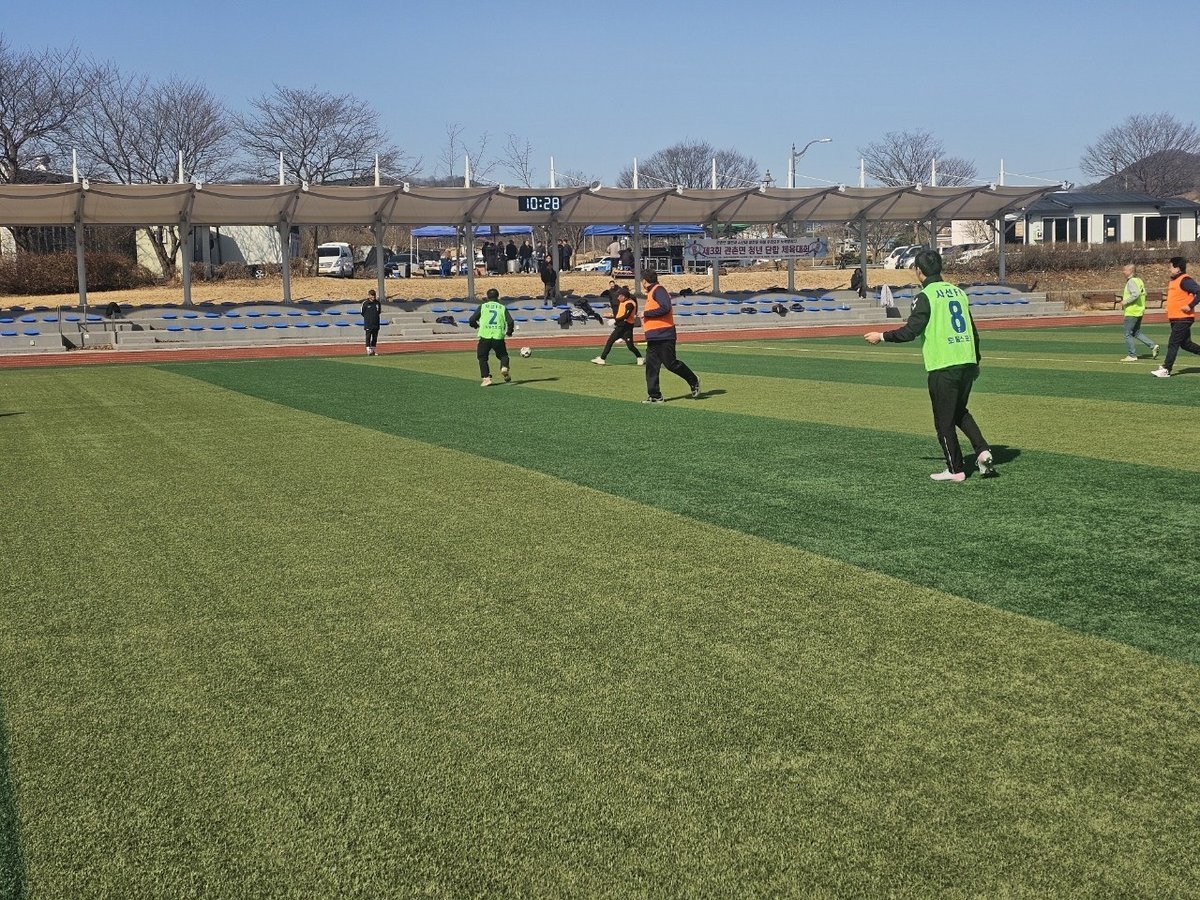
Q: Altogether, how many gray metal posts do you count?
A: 12